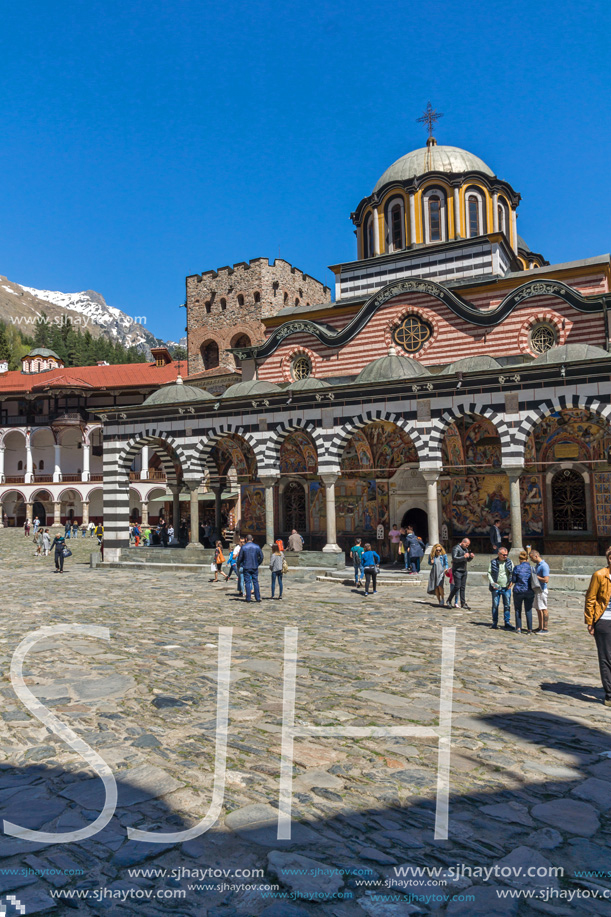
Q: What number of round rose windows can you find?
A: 3